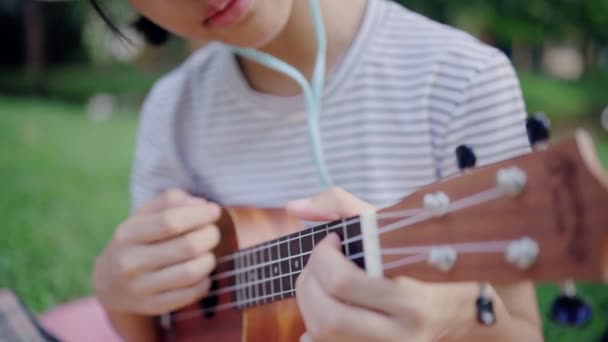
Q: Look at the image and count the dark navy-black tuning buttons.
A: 4